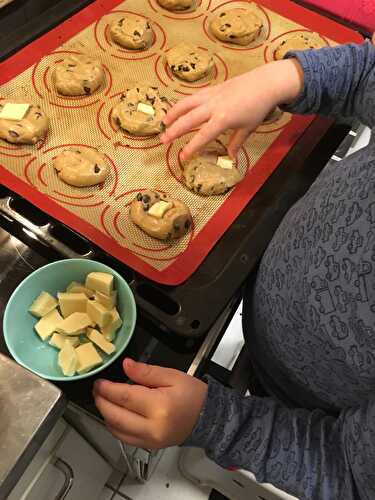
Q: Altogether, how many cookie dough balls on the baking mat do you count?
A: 12